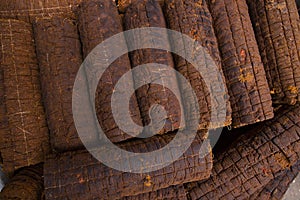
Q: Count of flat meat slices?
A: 0